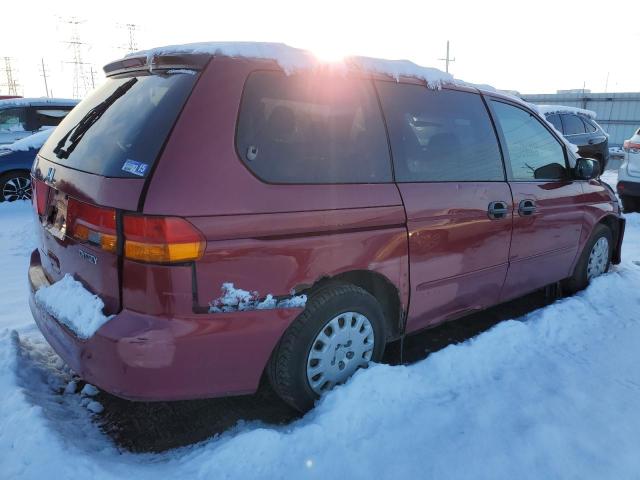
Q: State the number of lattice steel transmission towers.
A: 3